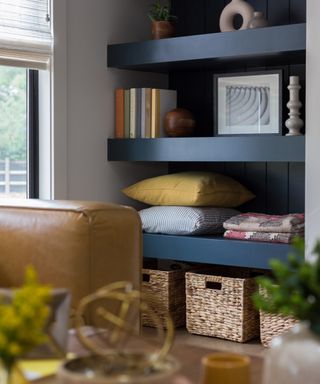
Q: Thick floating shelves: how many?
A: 3